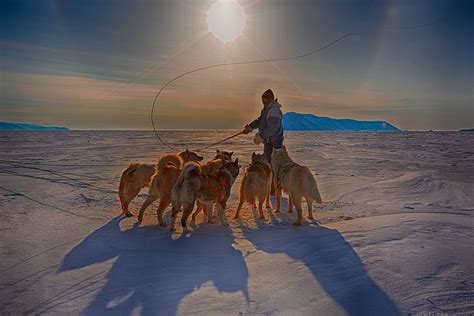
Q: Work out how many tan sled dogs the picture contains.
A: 6